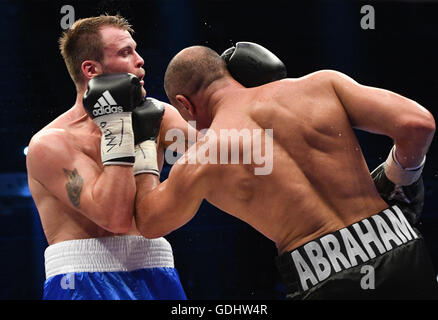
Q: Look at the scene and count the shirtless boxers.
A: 2